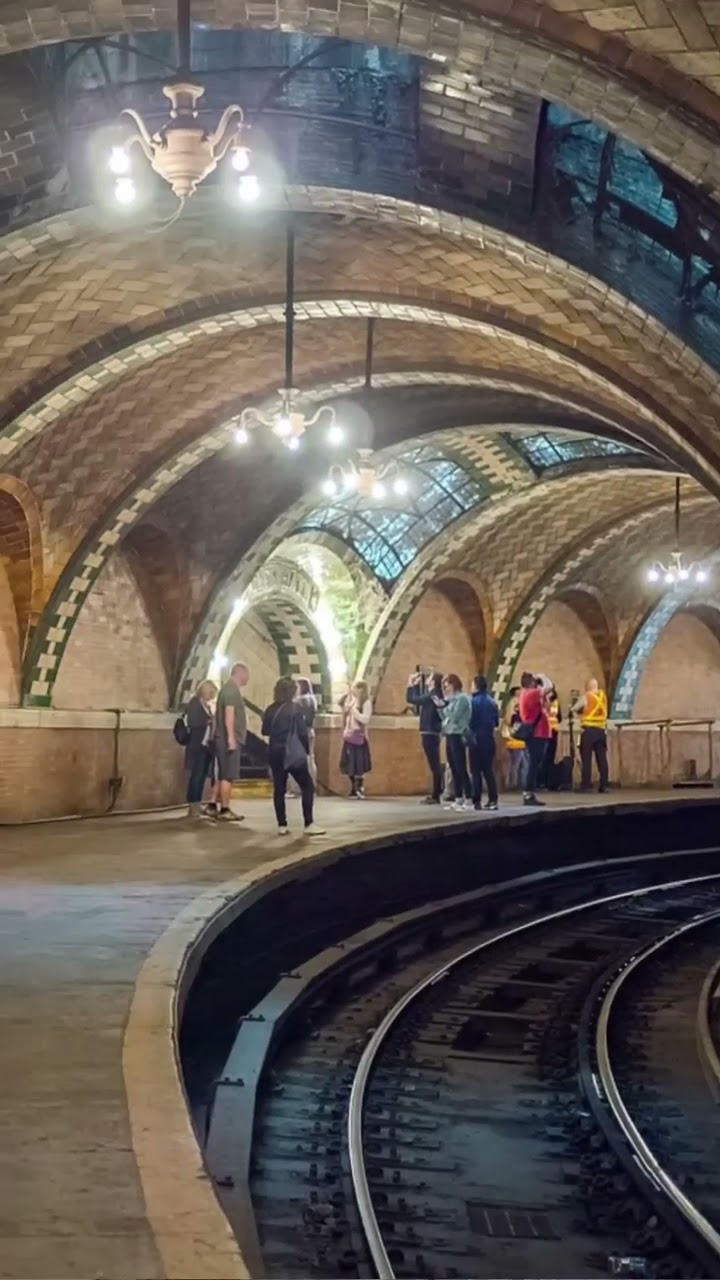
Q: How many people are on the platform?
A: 12